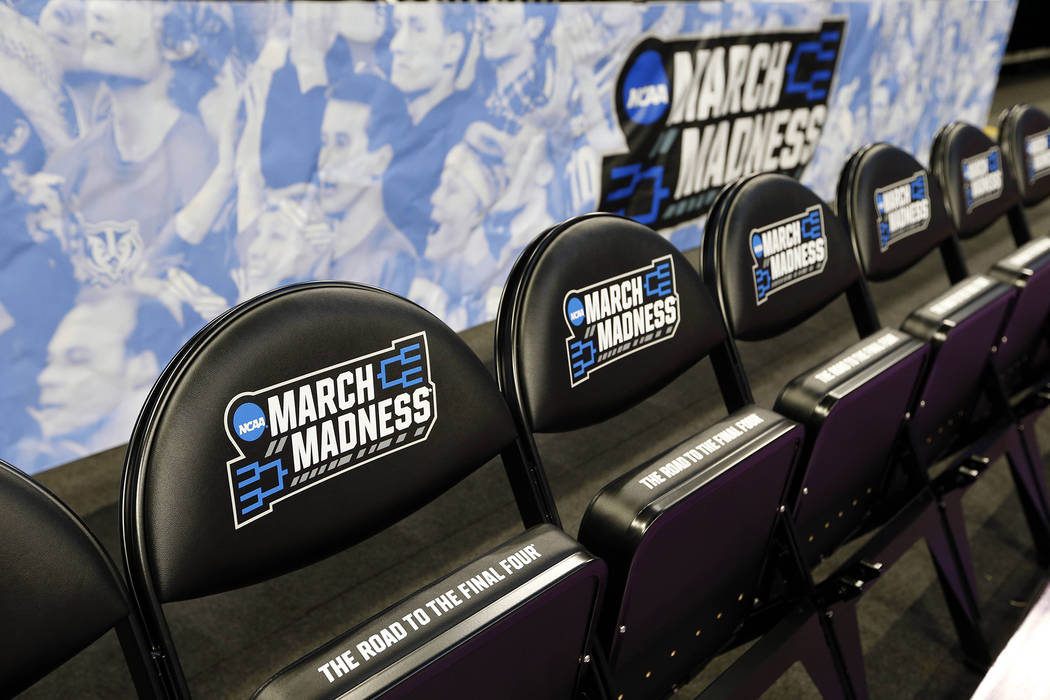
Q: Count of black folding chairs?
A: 7